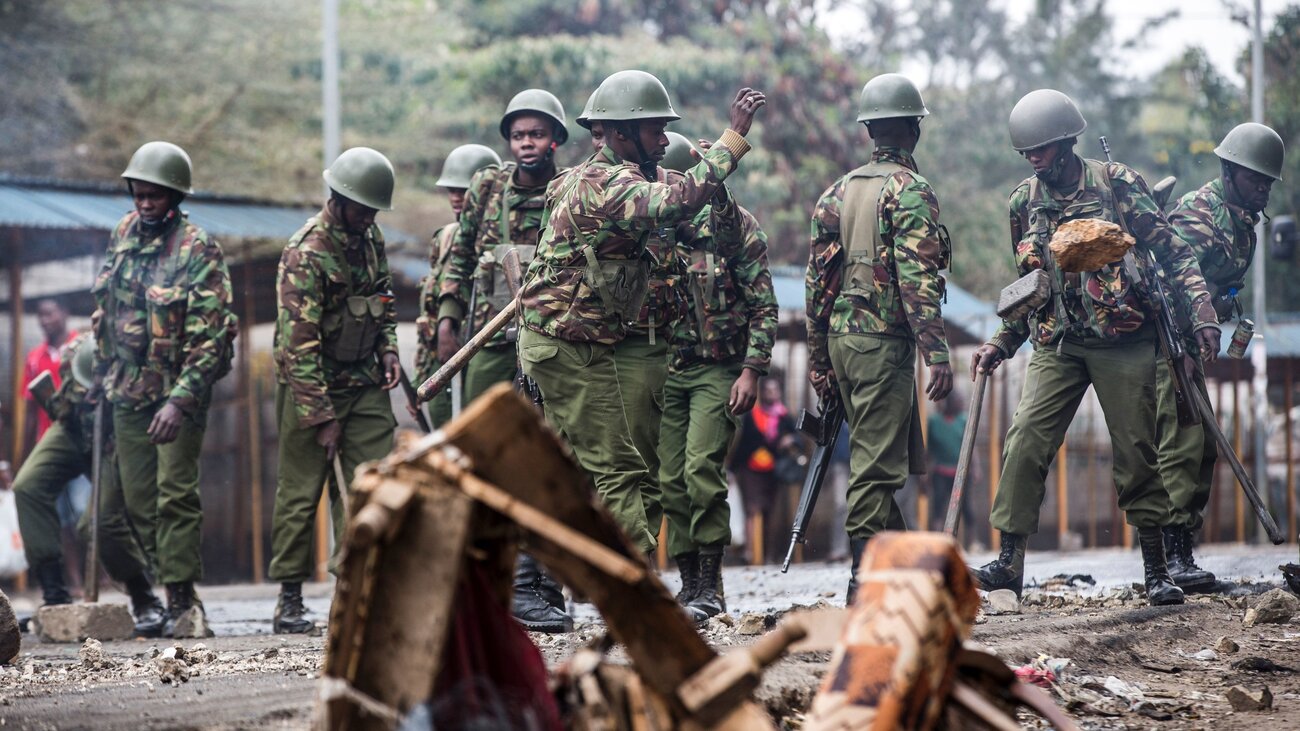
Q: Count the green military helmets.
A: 11